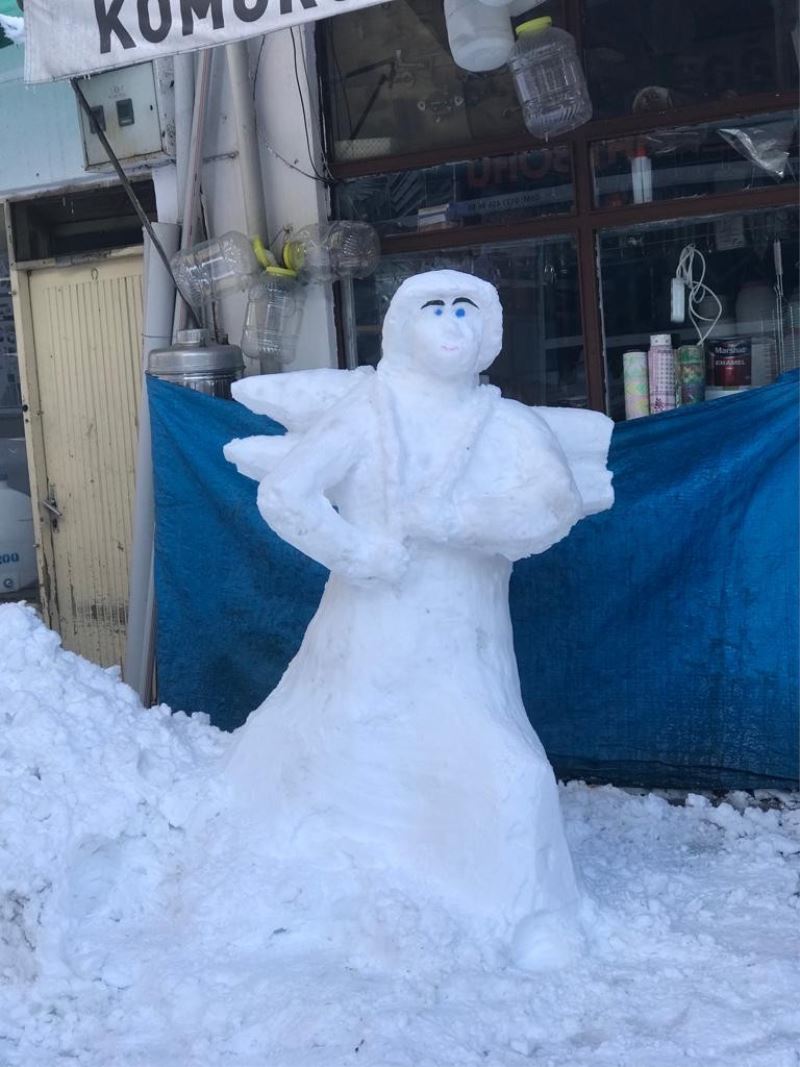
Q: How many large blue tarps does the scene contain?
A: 1